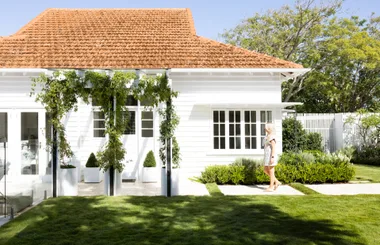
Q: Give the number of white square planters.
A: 5